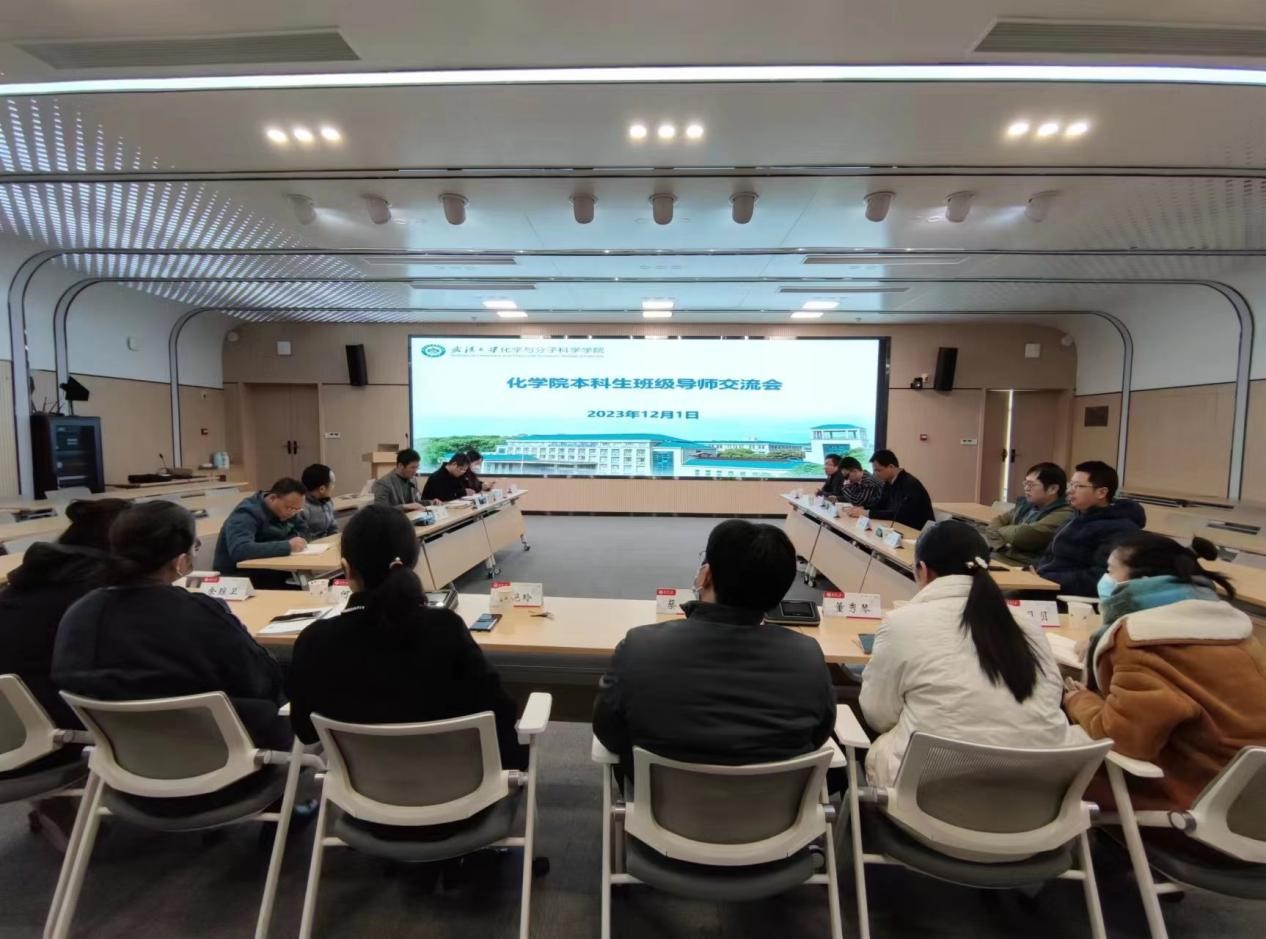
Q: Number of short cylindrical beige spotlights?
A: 9